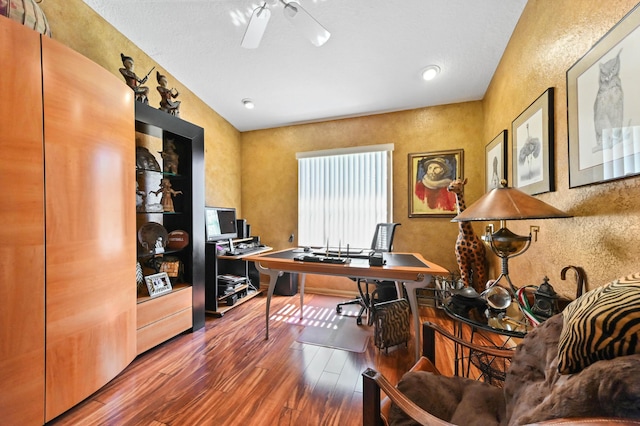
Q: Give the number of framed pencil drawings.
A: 3